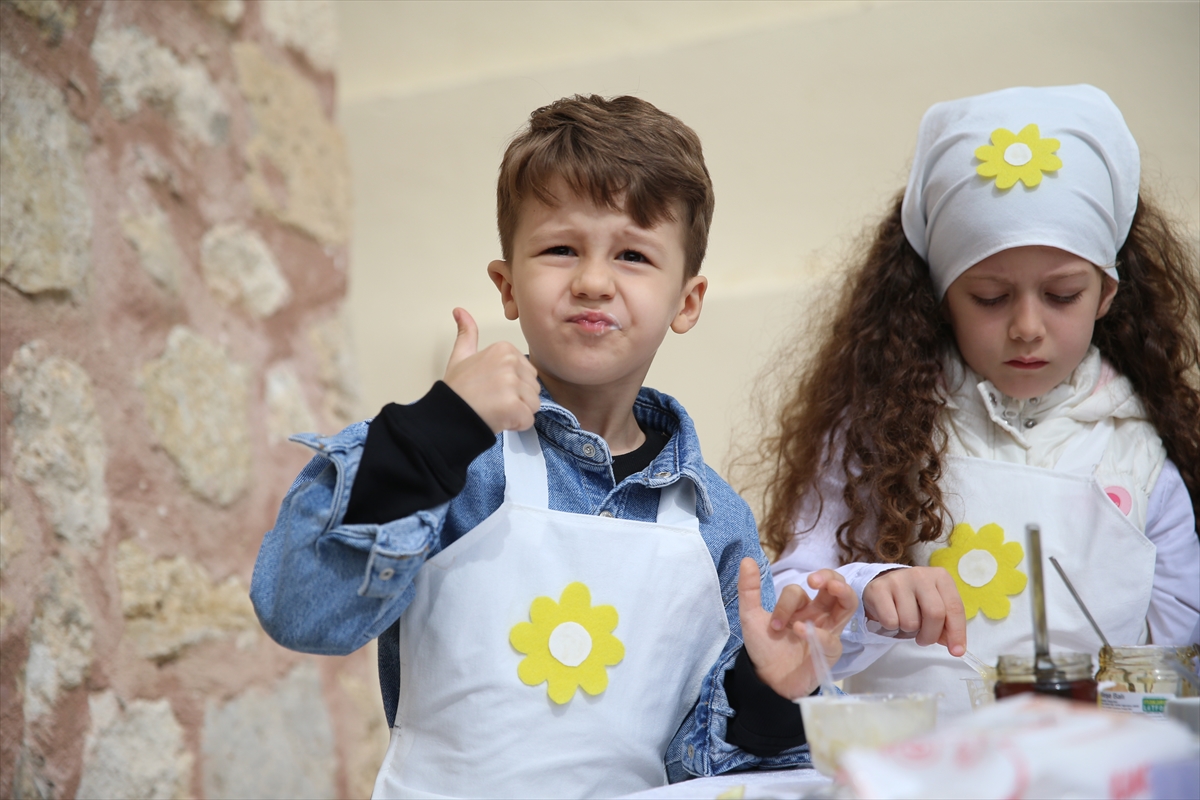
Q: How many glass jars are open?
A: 2